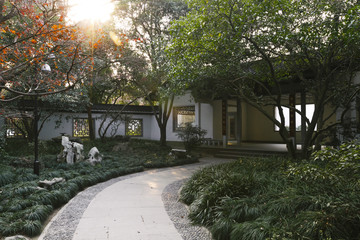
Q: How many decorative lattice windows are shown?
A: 4